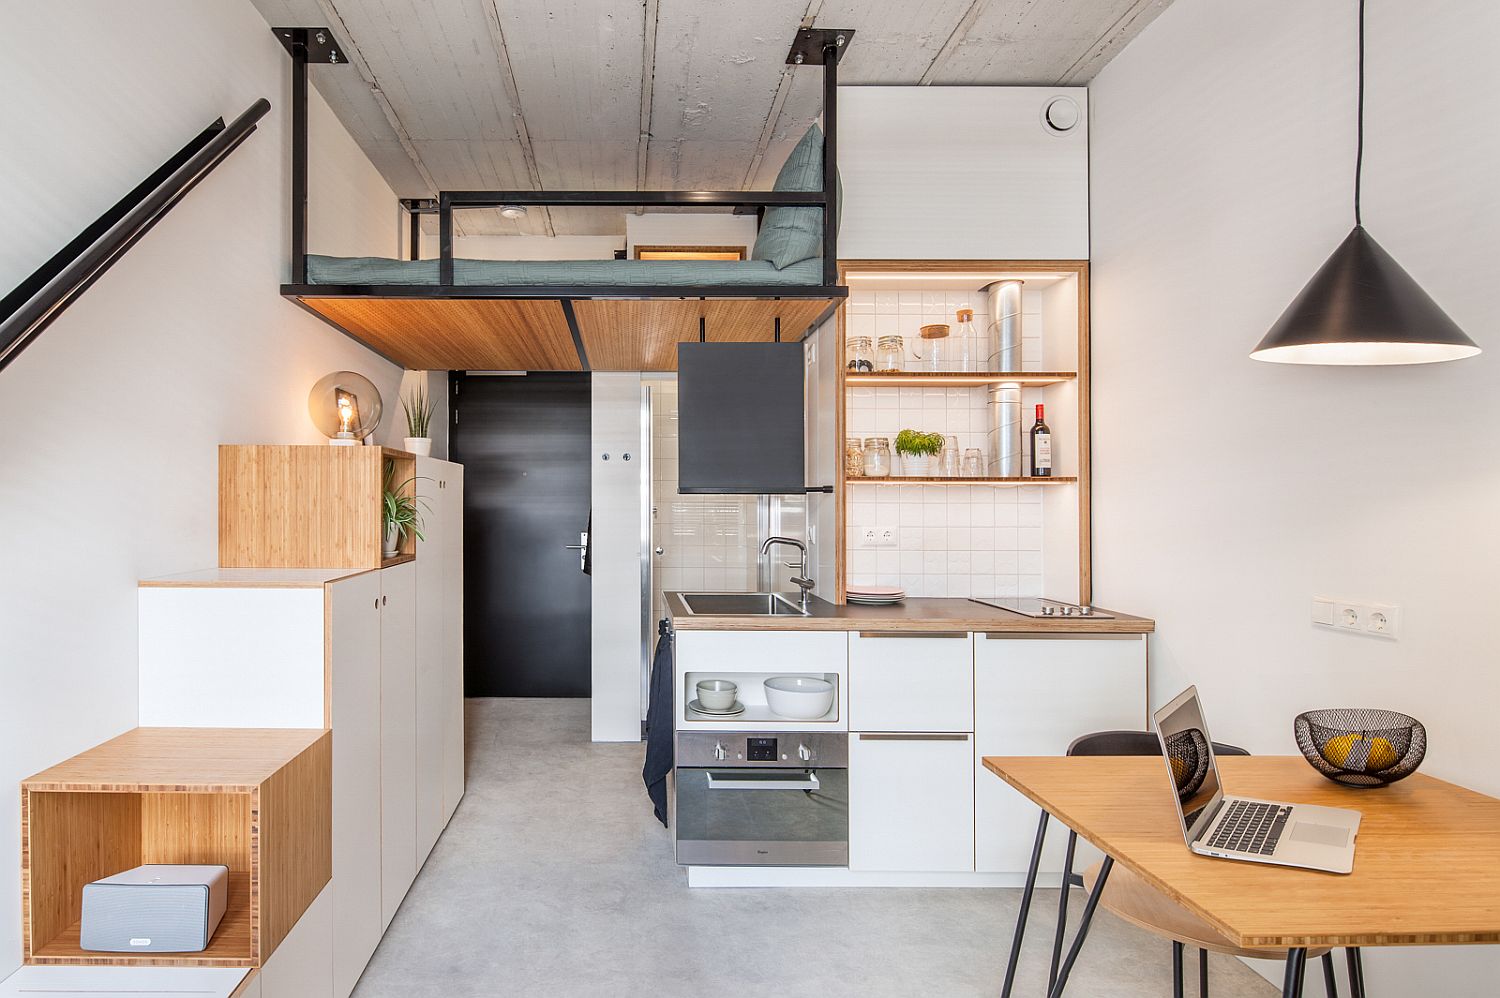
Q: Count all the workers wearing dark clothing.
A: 0